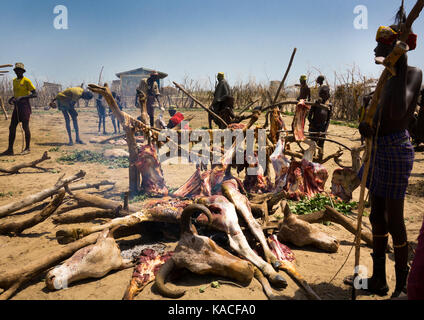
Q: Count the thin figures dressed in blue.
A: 2